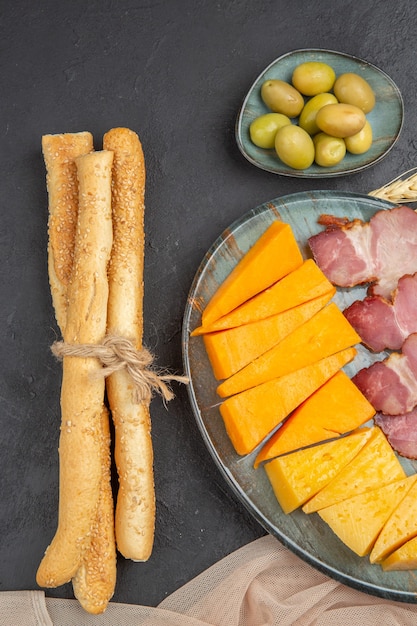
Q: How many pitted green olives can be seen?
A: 9